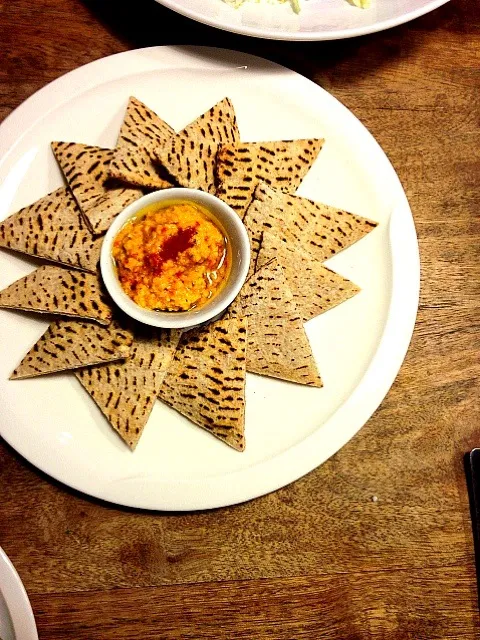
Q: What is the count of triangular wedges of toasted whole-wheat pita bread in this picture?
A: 12